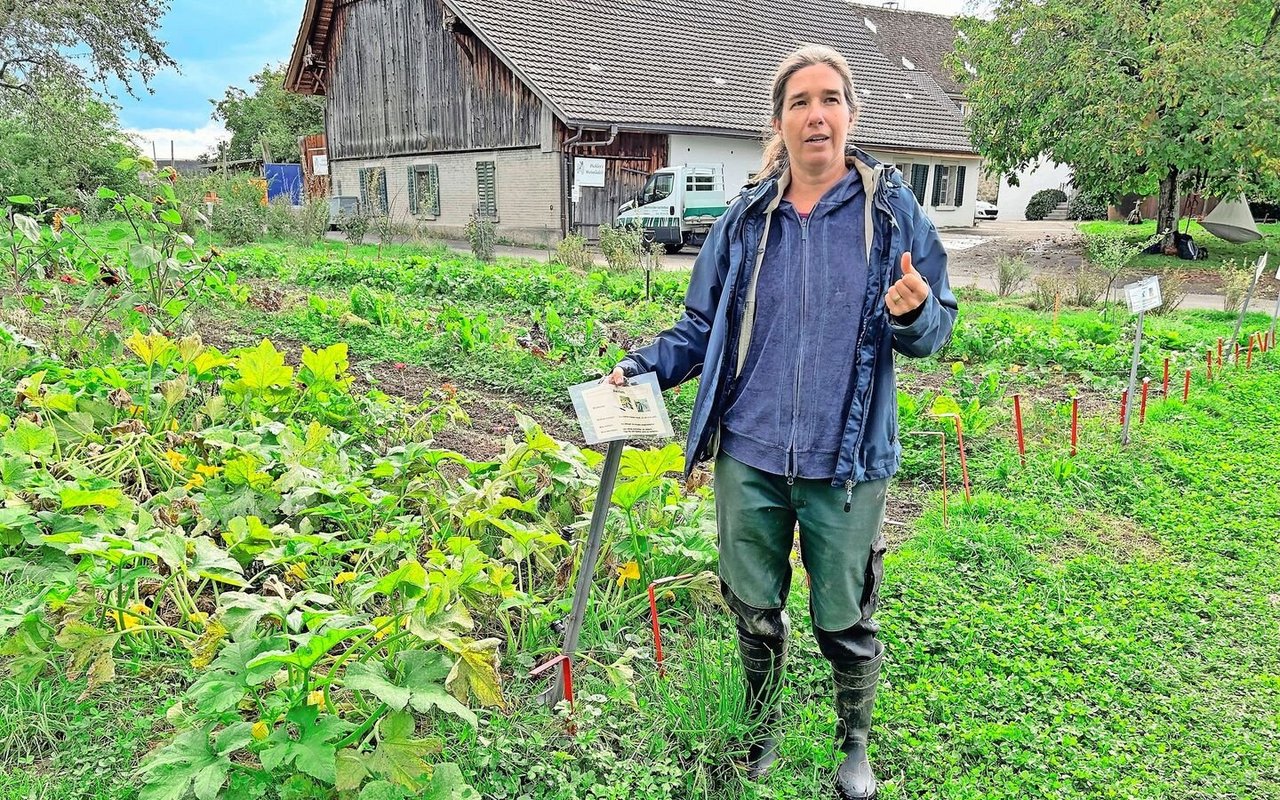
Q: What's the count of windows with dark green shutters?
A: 5